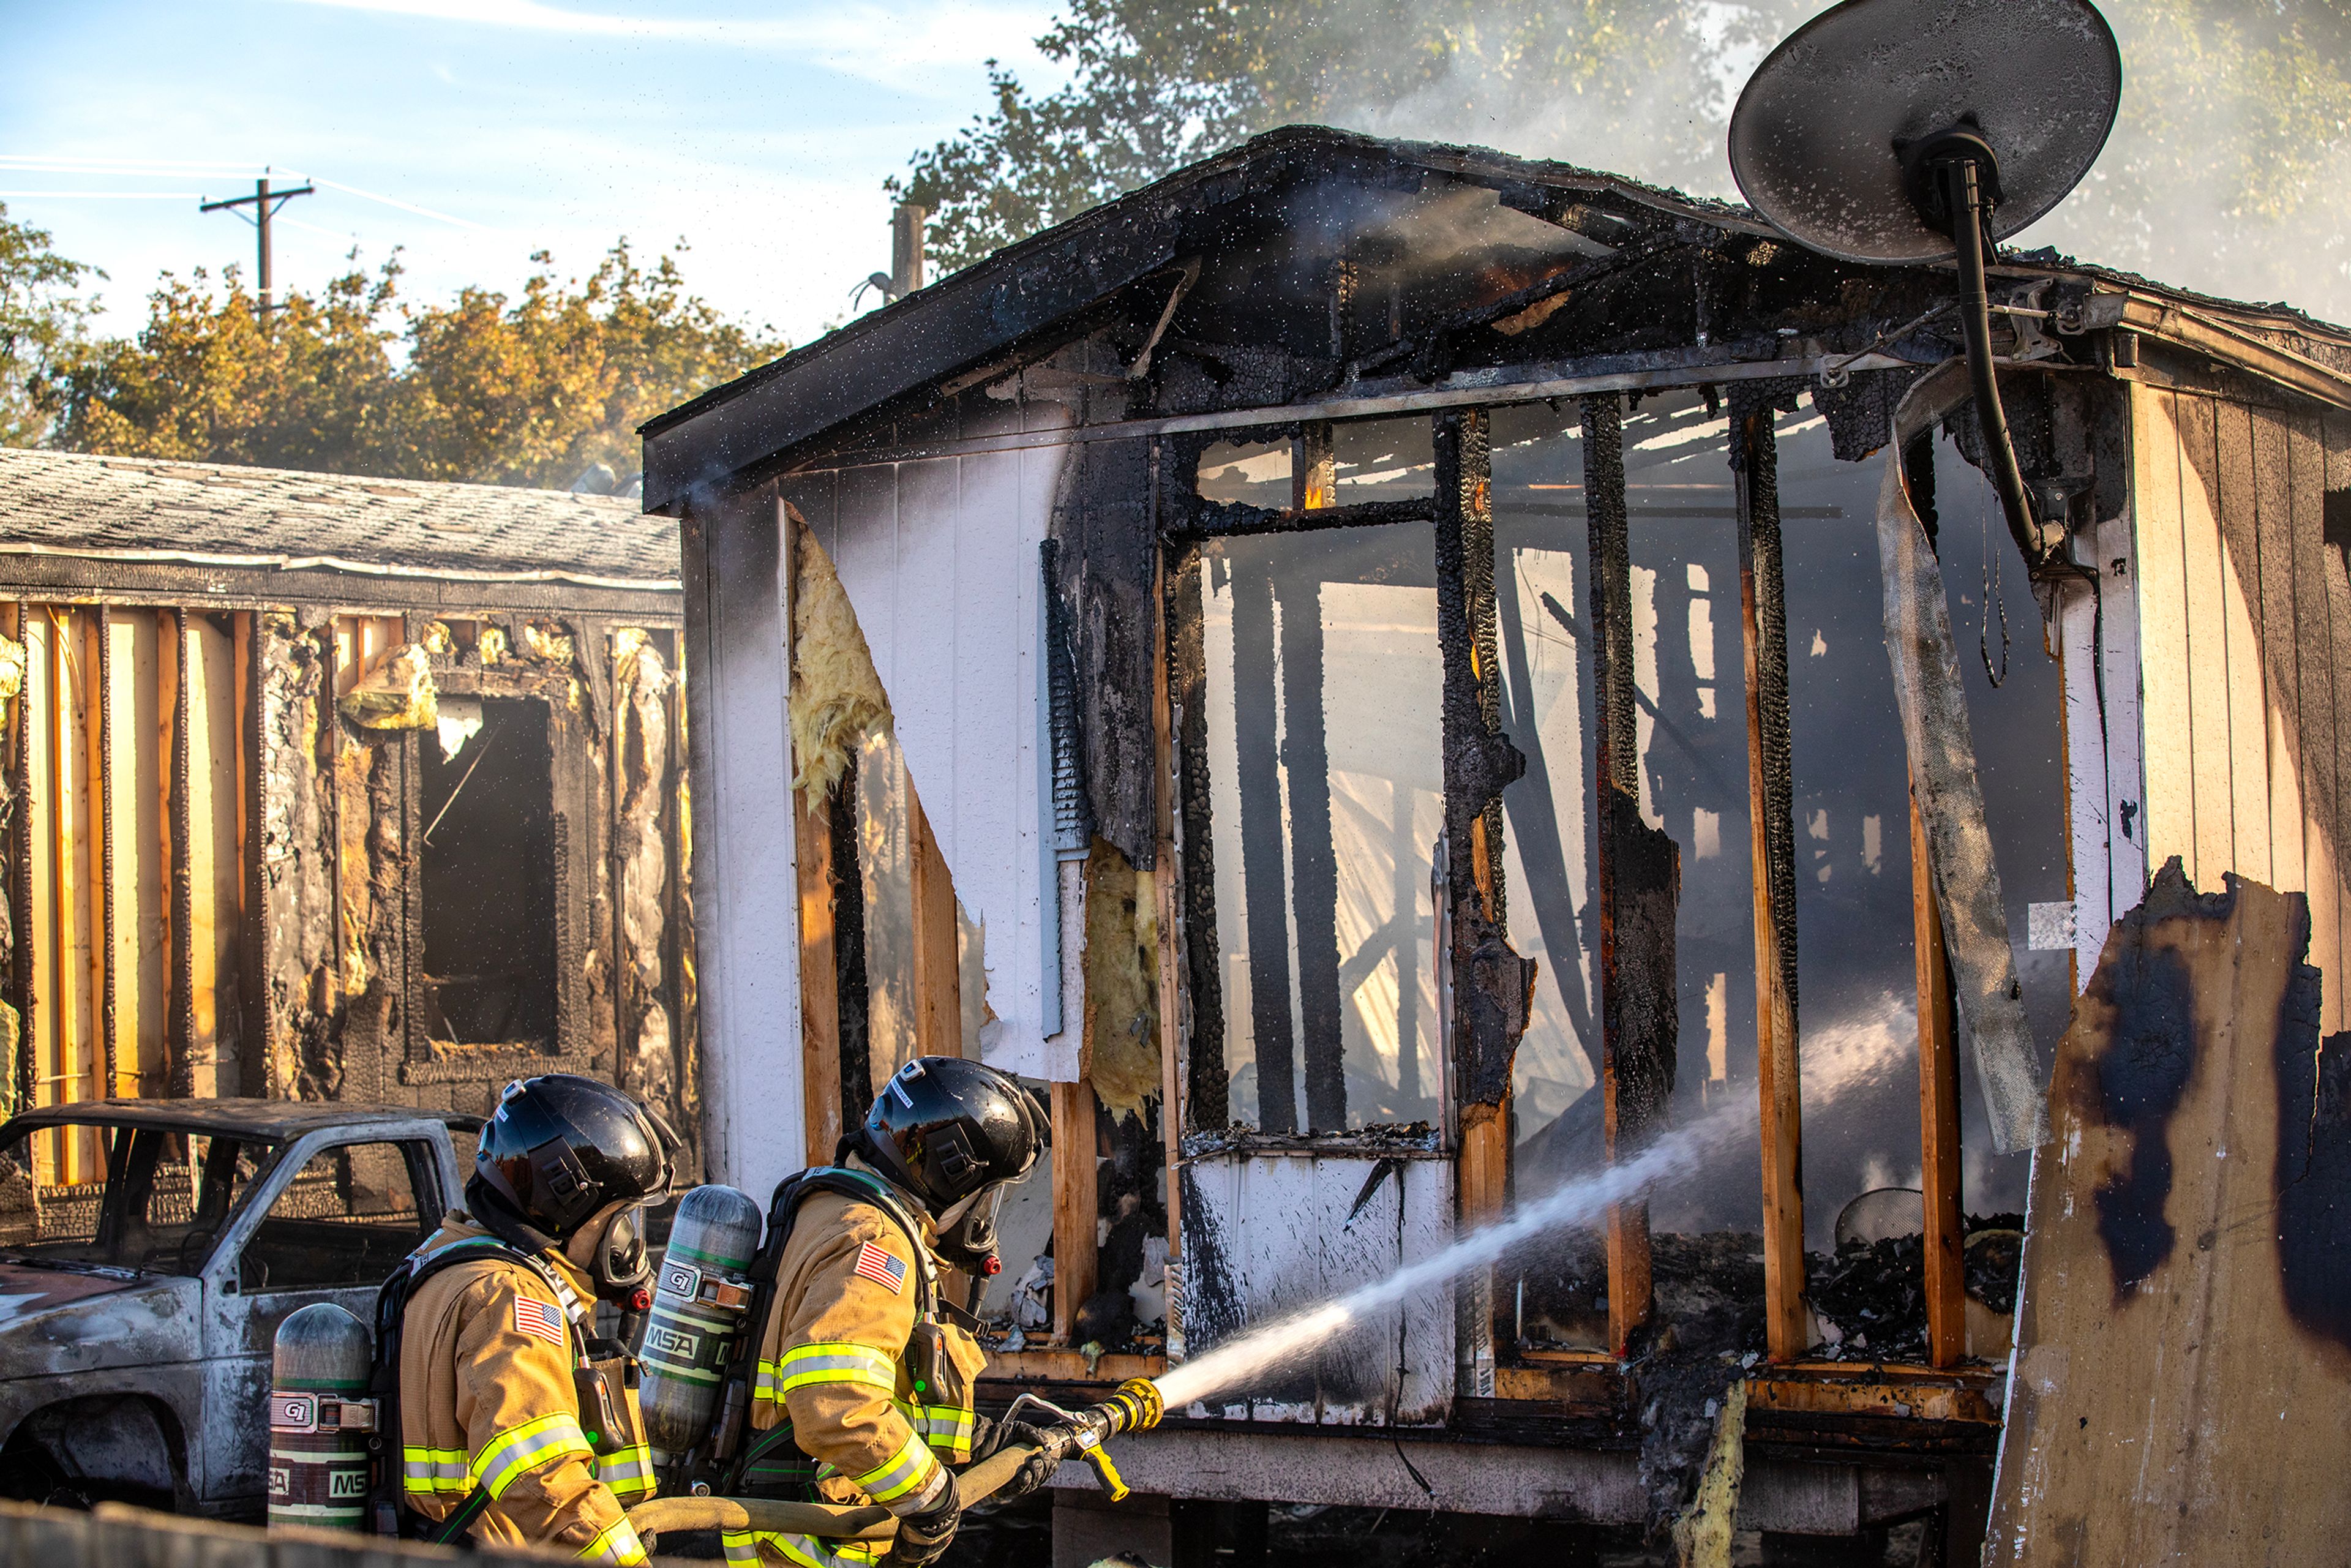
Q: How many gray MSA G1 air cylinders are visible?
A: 2